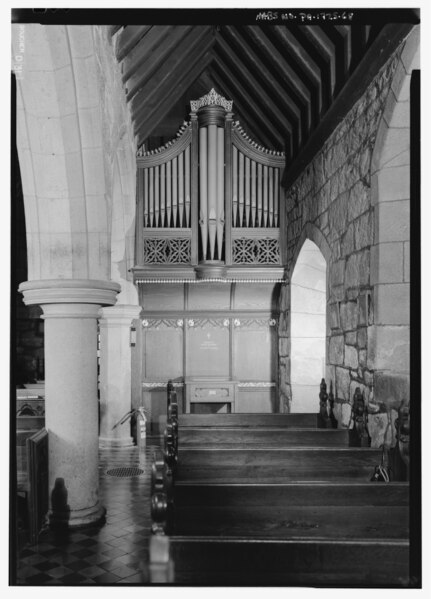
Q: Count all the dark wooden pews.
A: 5